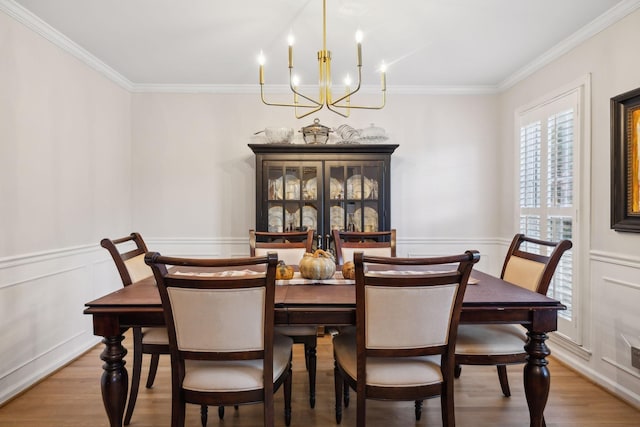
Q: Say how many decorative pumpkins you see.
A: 3